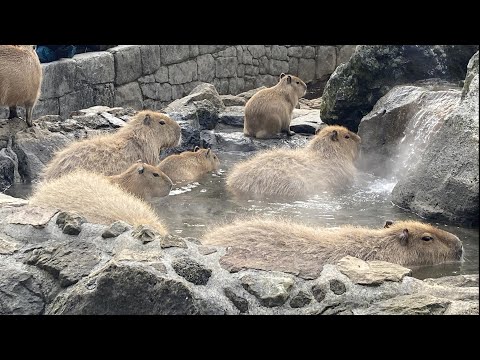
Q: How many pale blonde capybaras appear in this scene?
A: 1